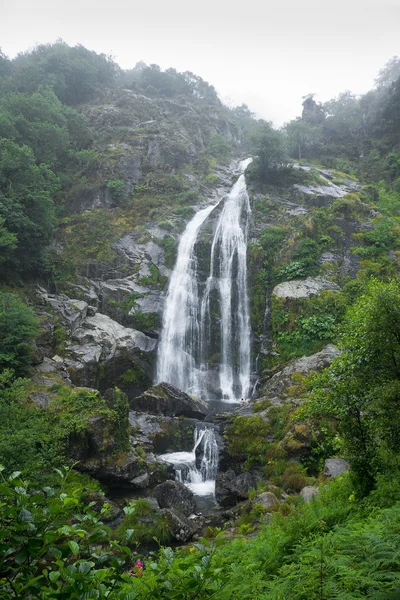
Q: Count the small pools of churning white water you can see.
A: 2